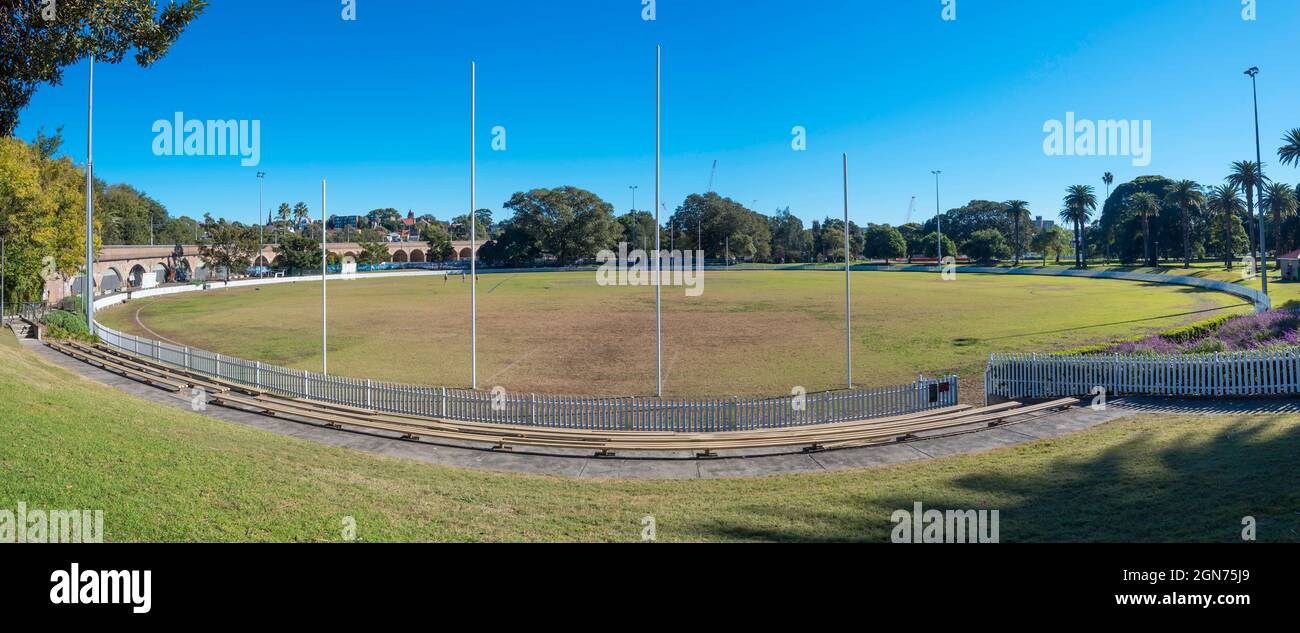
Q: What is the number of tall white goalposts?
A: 4